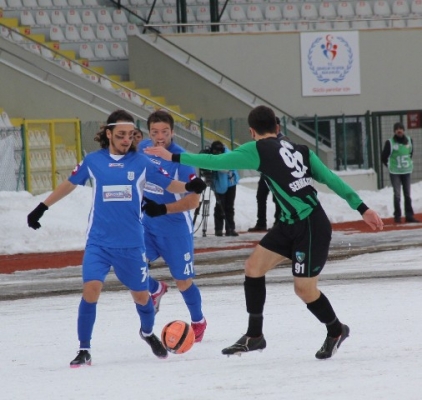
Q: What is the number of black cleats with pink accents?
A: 2